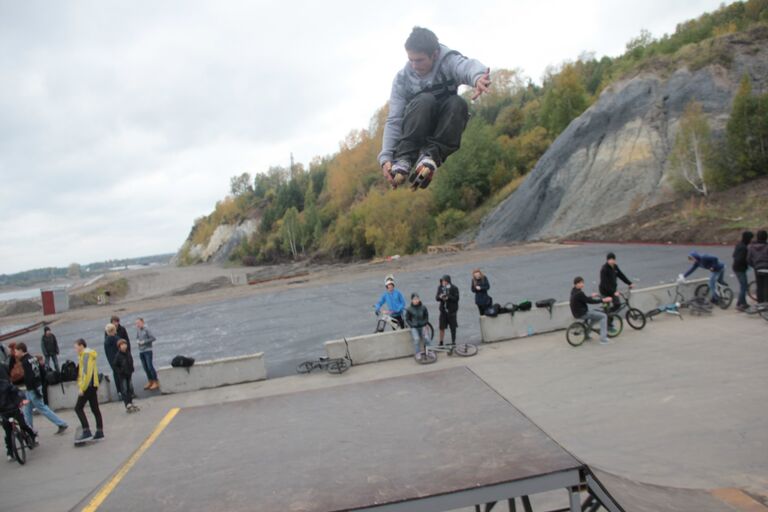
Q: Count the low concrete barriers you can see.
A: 5